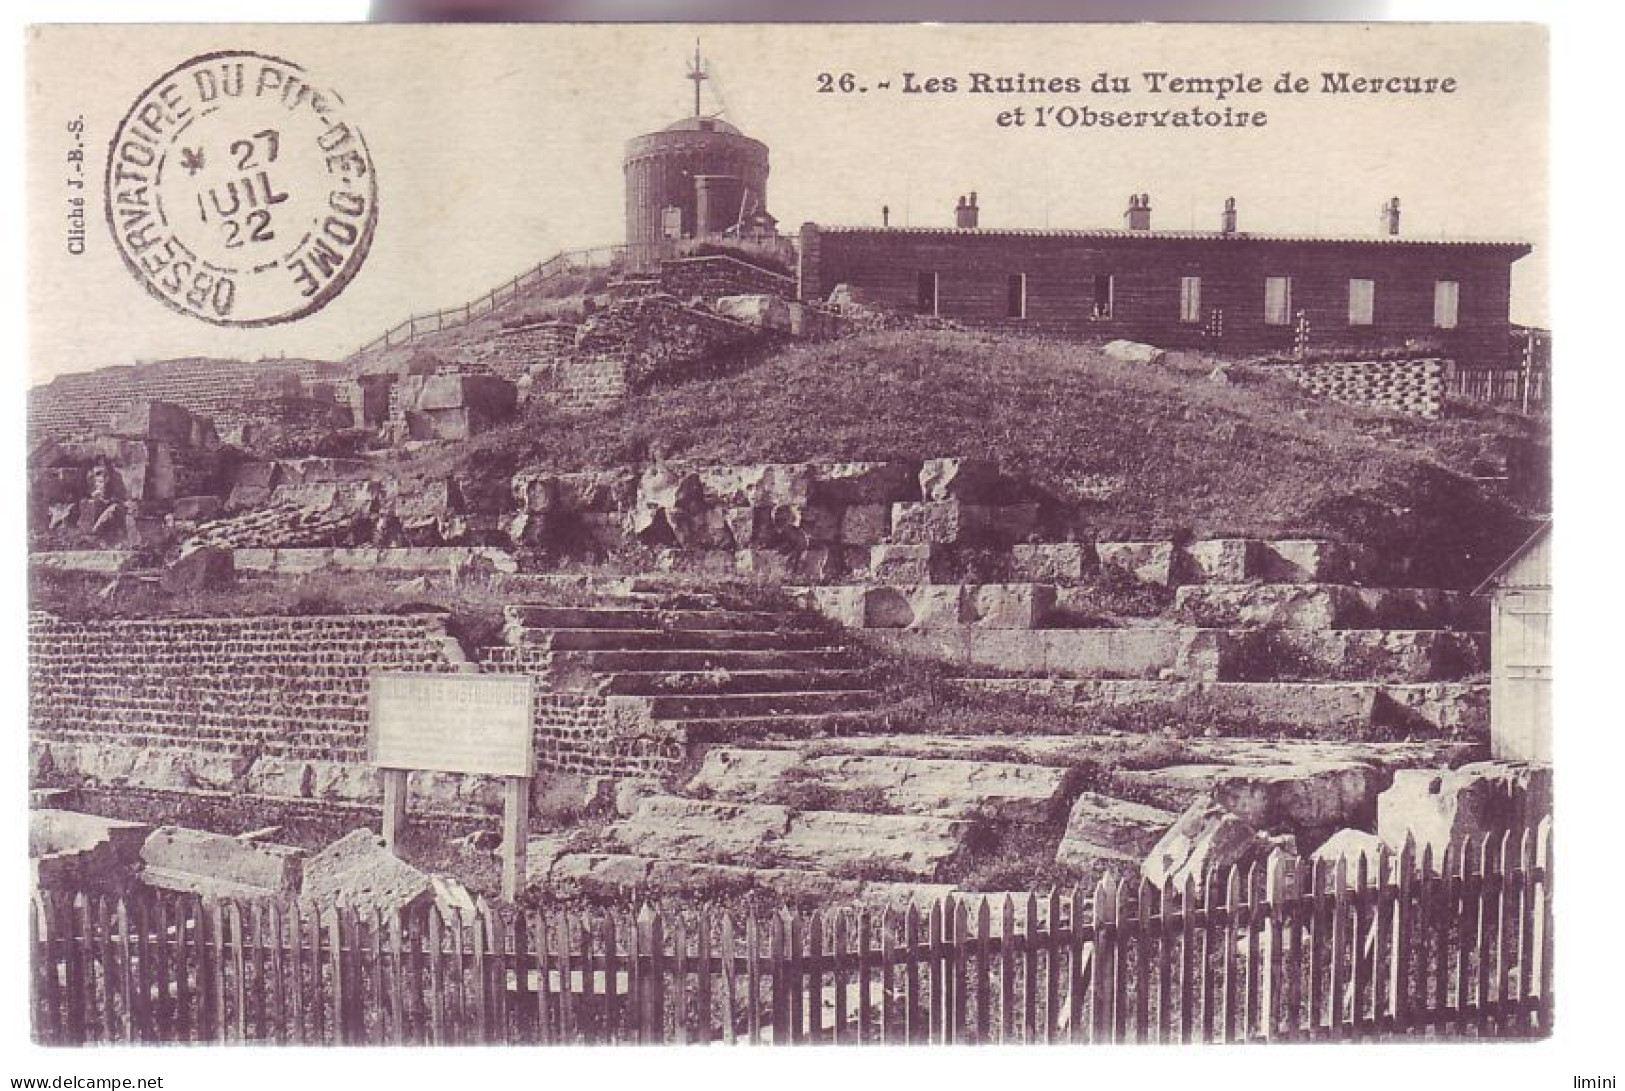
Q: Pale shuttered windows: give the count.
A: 4